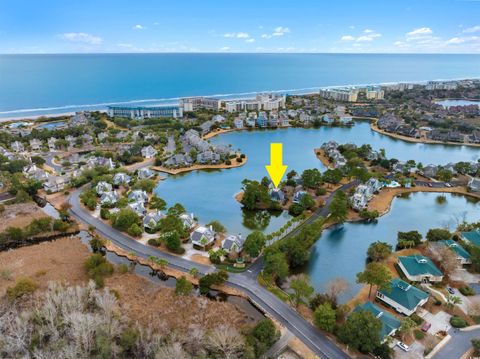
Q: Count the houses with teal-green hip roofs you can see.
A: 5